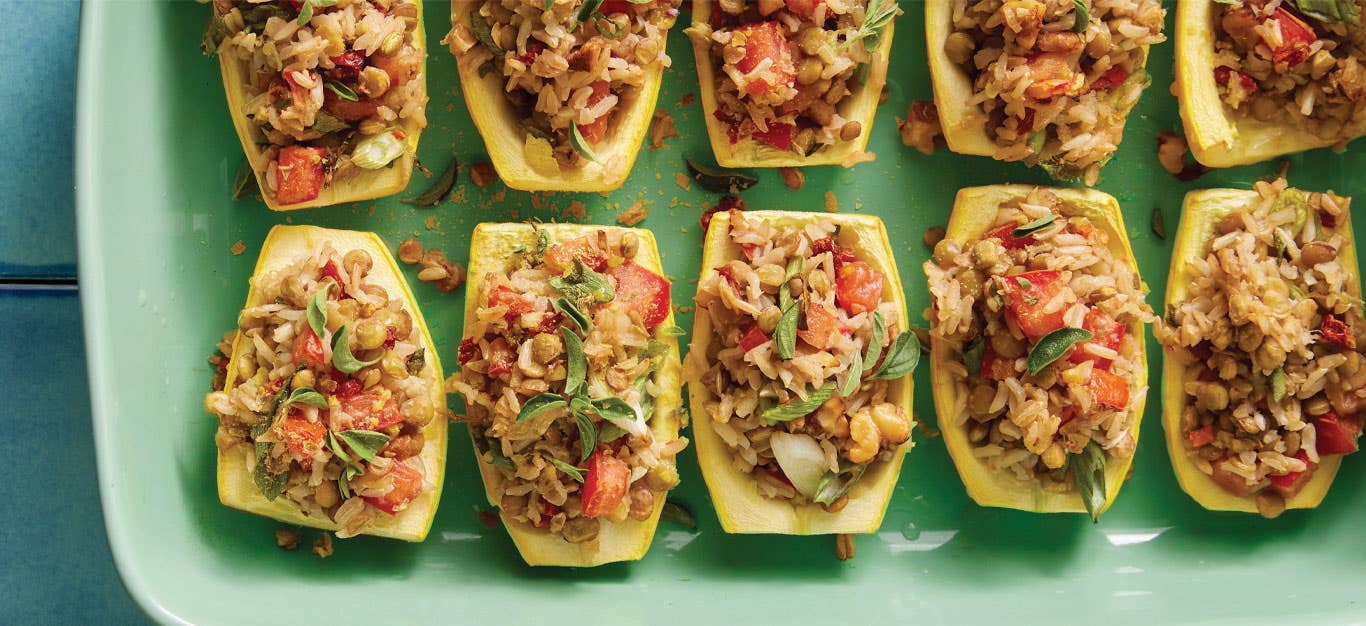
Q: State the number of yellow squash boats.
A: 10